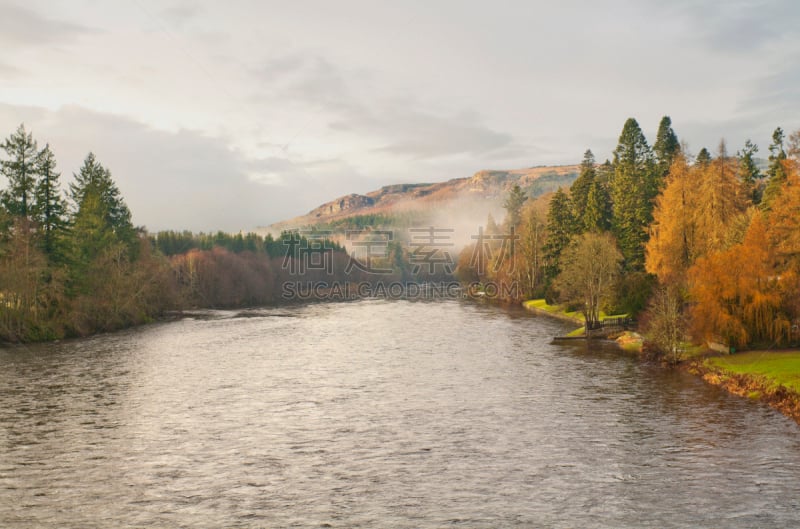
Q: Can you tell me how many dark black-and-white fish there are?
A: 0